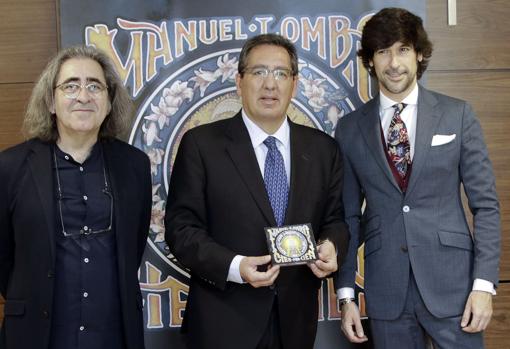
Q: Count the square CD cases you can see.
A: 1